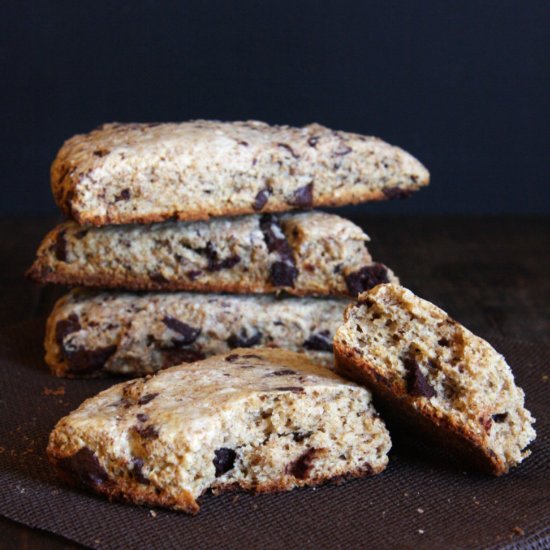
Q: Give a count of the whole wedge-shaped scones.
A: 3